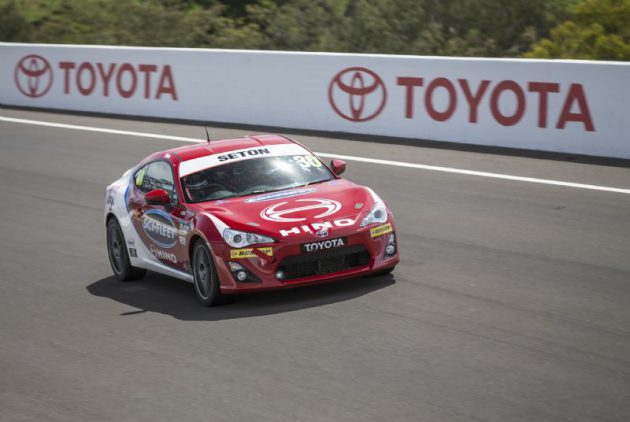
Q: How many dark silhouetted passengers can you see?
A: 1